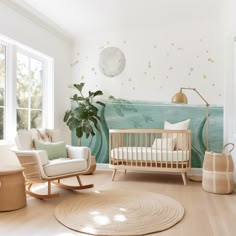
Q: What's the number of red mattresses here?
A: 0